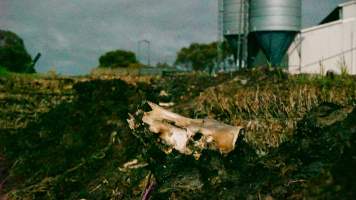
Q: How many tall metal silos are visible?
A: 2